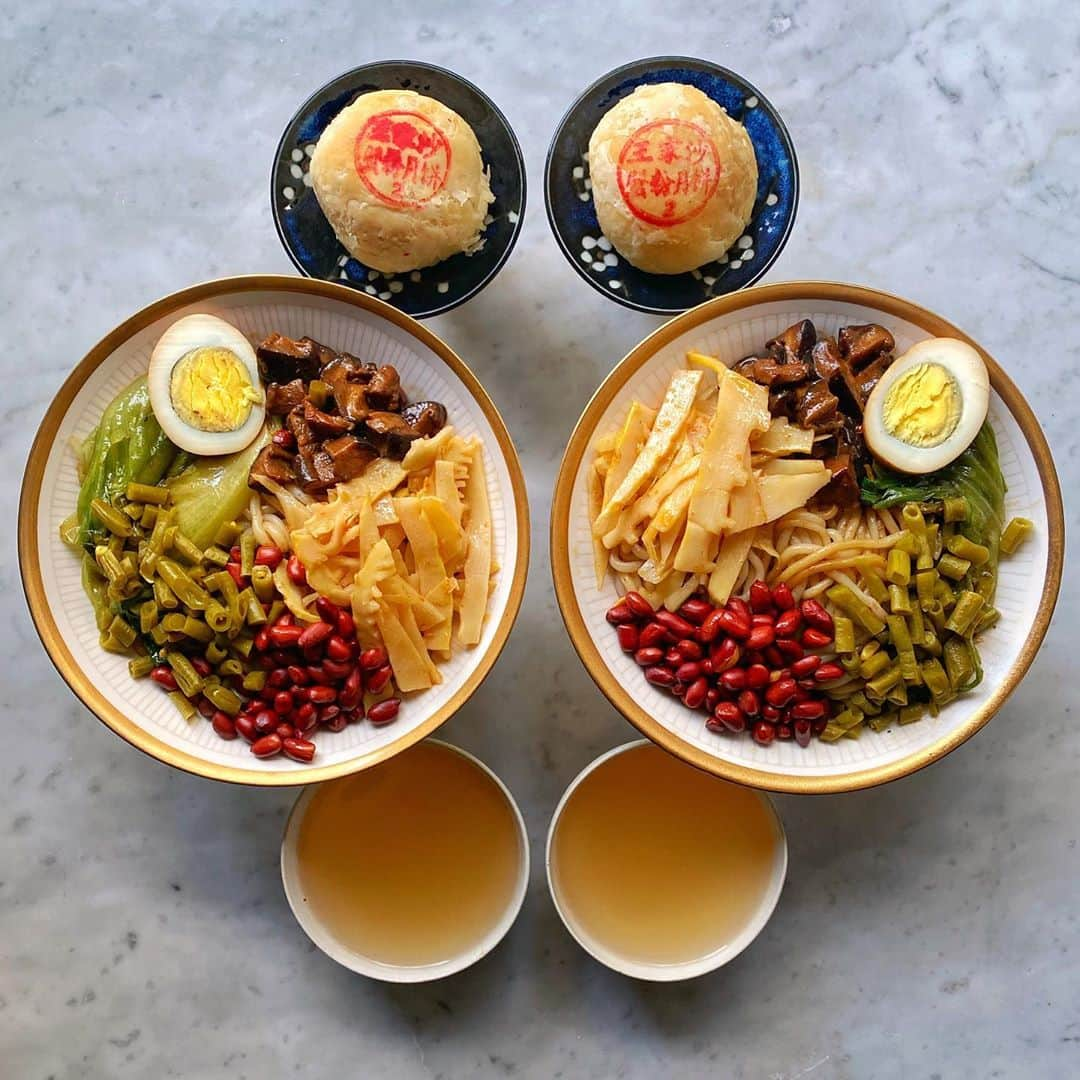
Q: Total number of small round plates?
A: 2